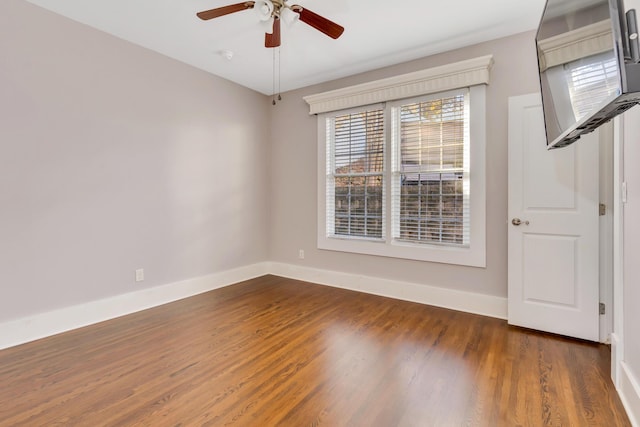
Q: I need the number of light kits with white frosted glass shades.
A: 1